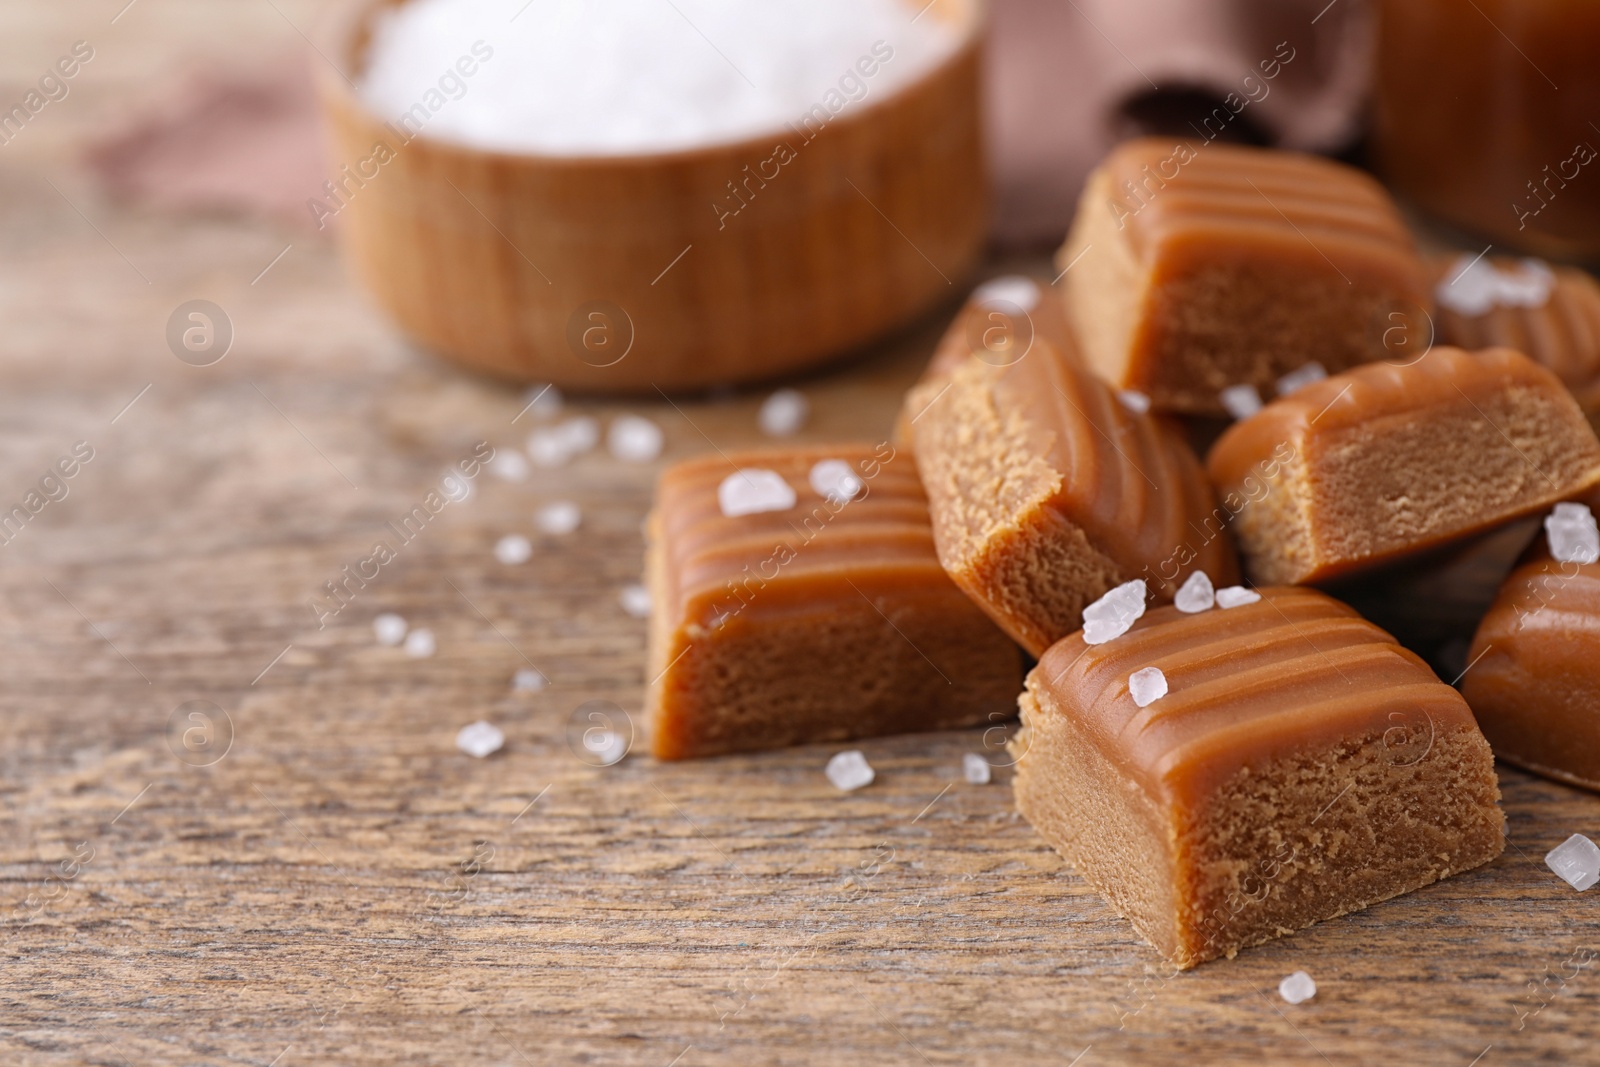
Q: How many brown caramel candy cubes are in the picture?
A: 8